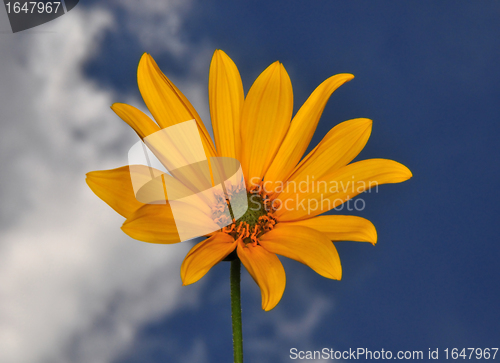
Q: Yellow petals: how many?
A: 13